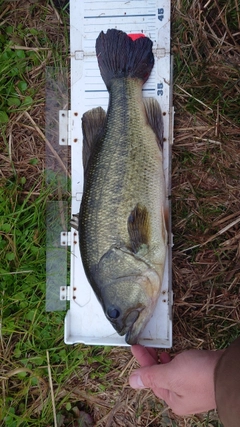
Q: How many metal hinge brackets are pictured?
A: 3